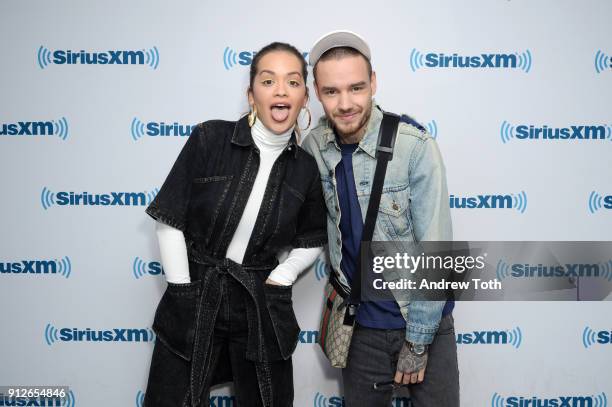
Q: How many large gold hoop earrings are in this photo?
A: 2